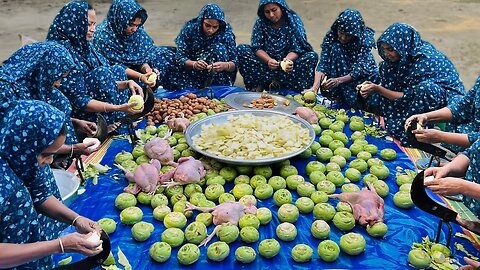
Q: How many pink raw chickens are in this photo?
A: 7